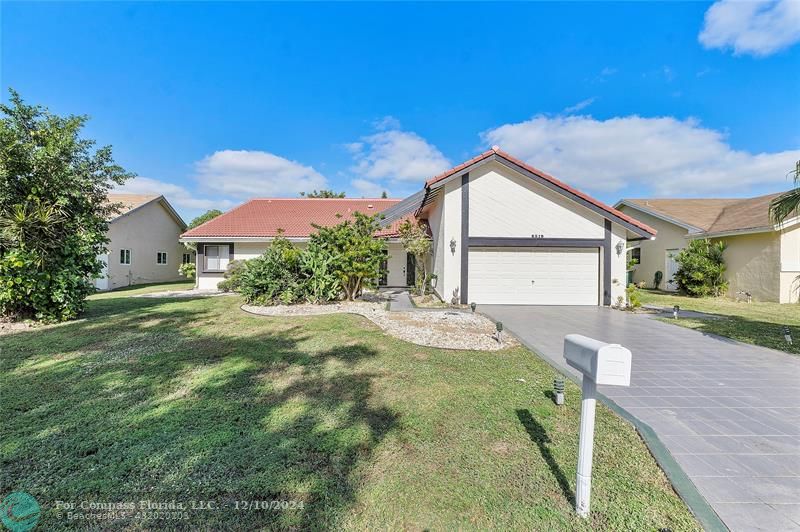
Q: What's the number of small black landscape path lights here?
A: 5